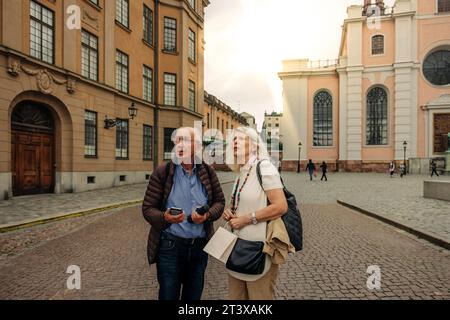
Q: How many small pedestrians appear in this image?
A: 5